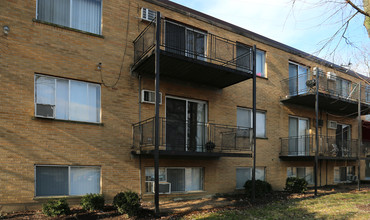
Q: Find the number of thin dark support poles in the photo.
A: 4